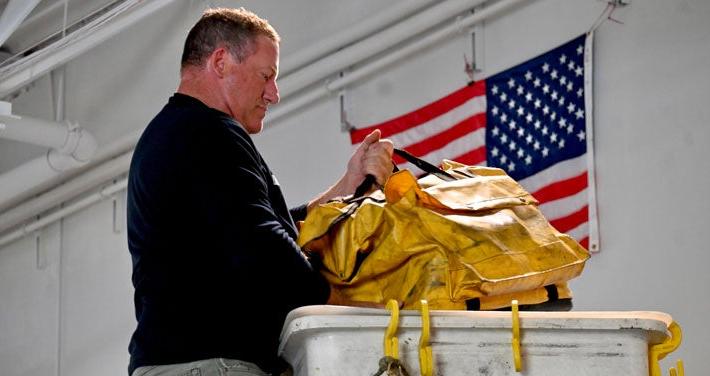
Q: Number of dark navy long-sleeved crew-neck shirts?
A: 1